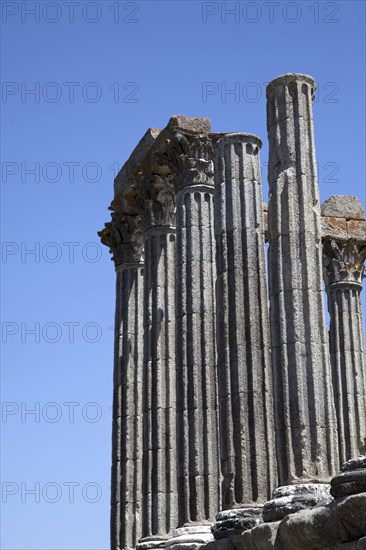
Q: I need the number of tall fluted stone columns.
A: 6